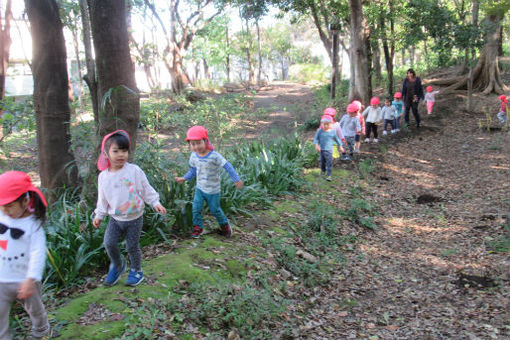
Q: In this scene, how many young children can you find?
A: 12